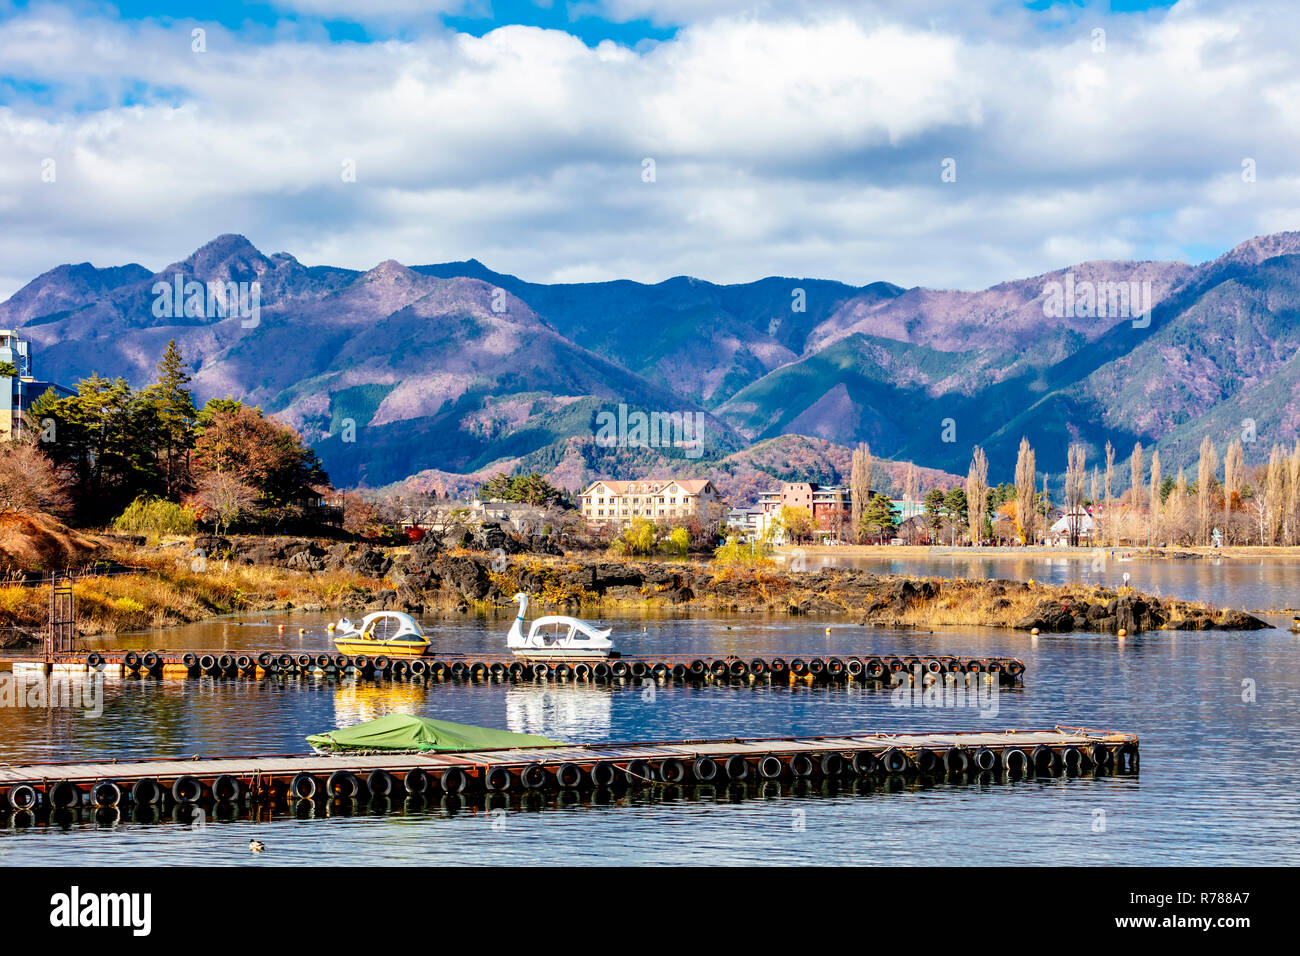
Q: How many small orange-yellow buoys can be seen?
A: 6